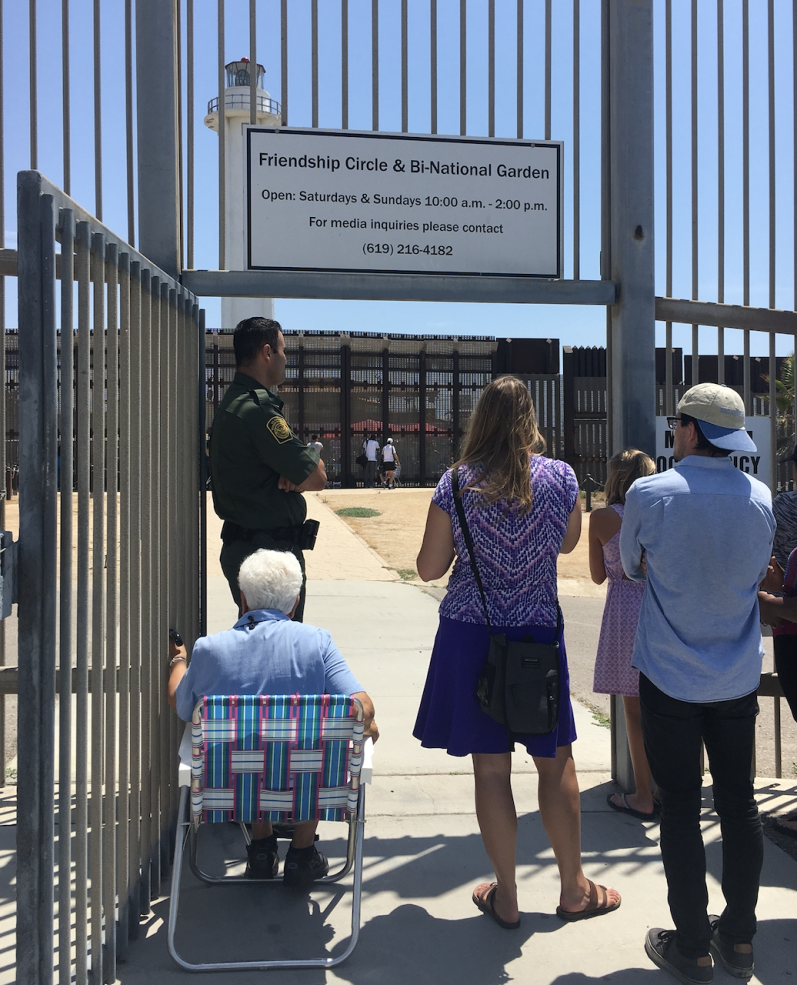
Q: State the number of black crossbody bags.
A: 1